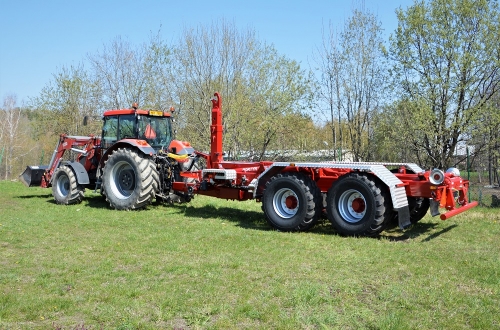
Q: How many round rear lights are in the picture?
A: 2